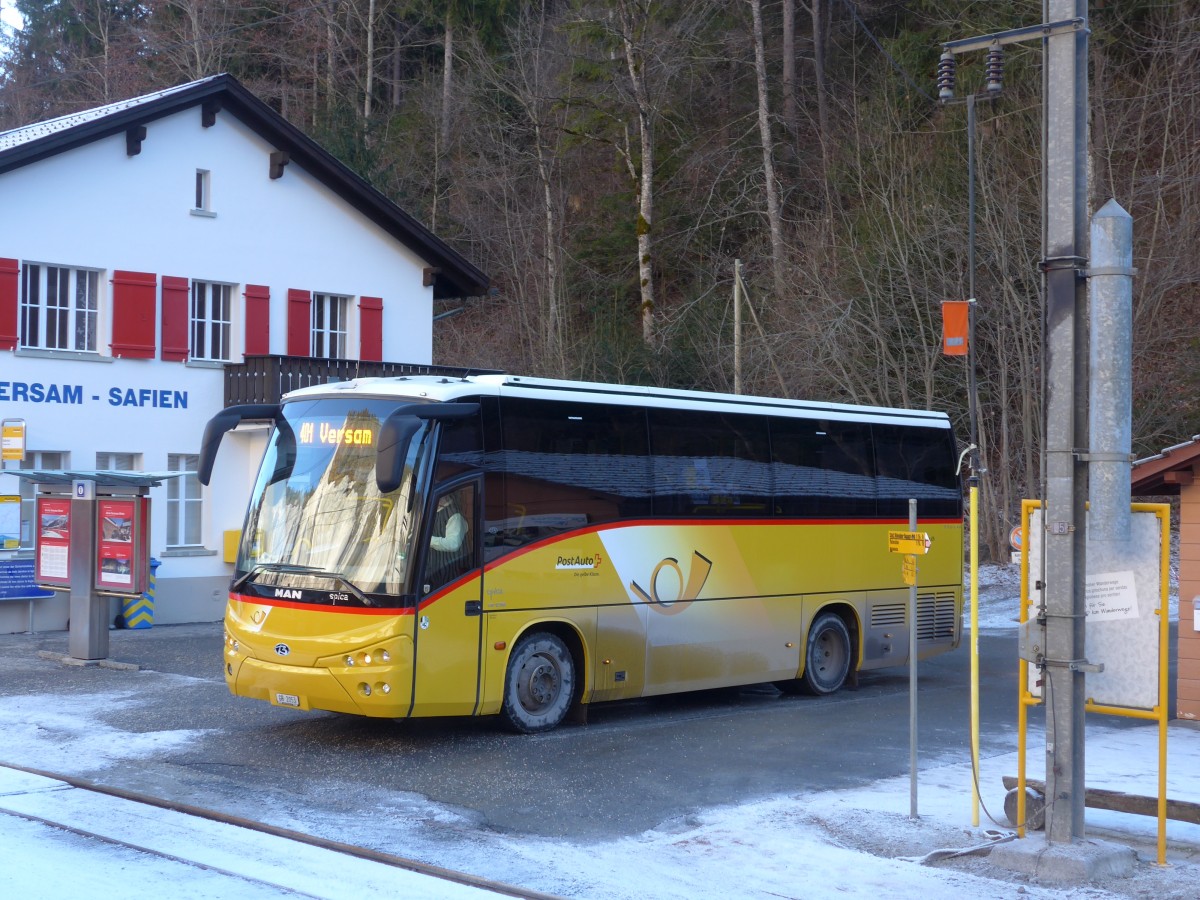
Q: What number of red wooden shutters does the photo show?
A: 6